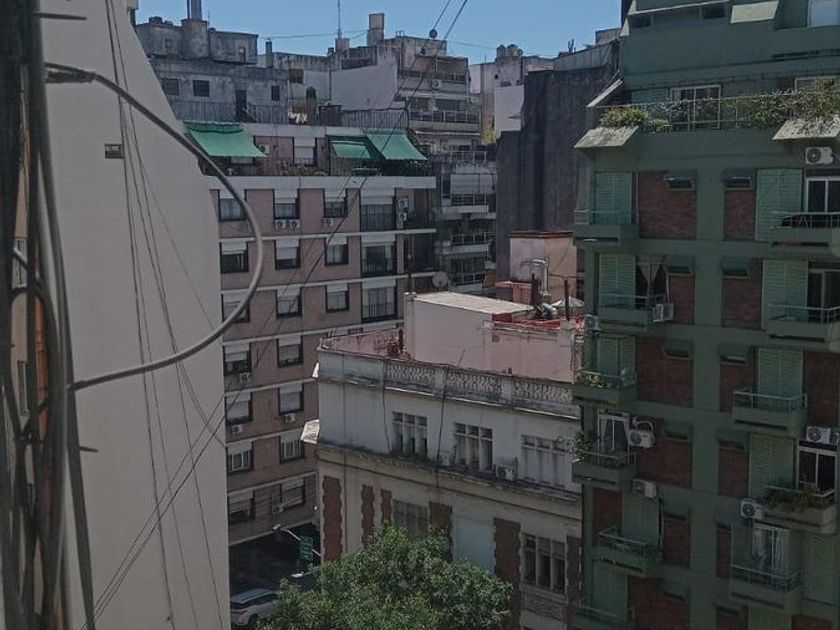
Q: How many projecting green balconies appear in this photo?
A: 11